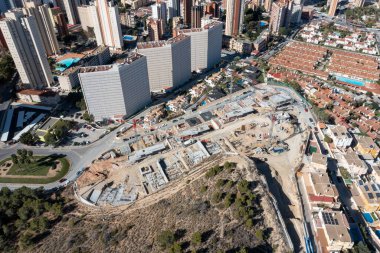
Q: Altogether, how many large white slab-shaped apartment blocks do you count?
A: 3